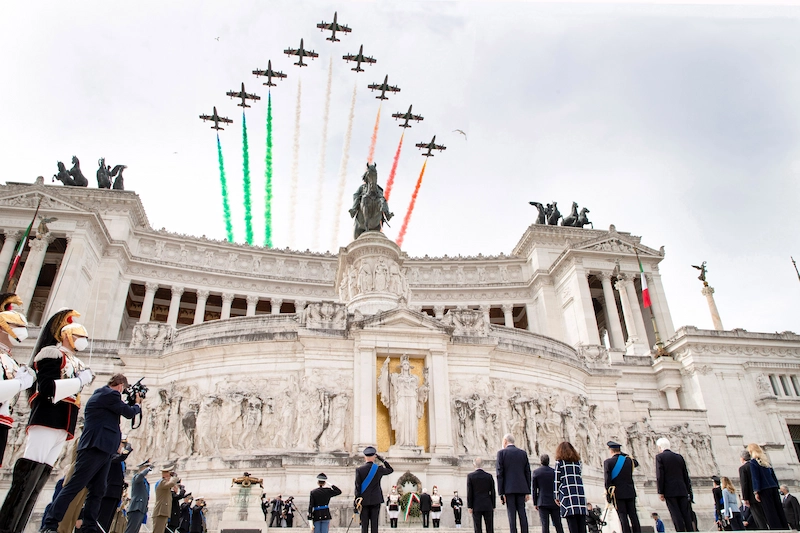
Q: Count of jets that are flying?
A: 9